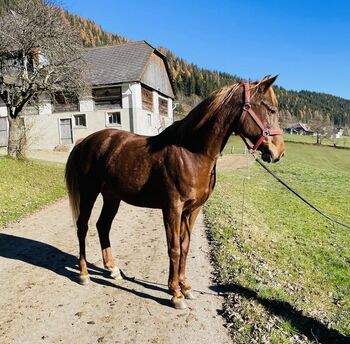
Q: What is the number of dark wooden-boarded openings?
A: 4